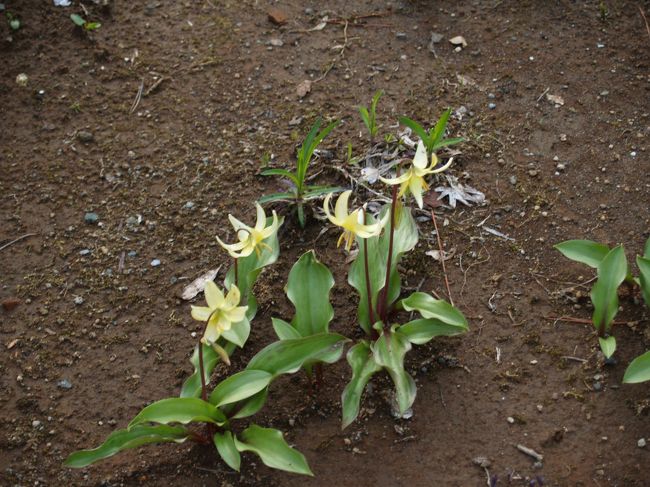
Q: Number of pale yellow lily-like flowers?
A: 4